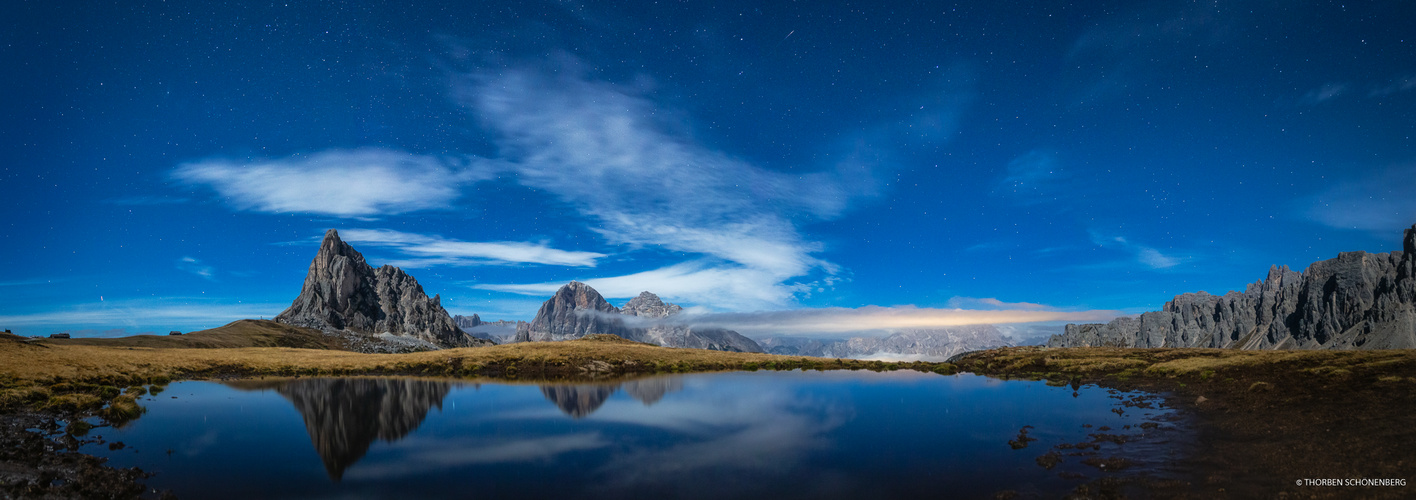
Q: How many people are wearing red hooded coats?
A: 0